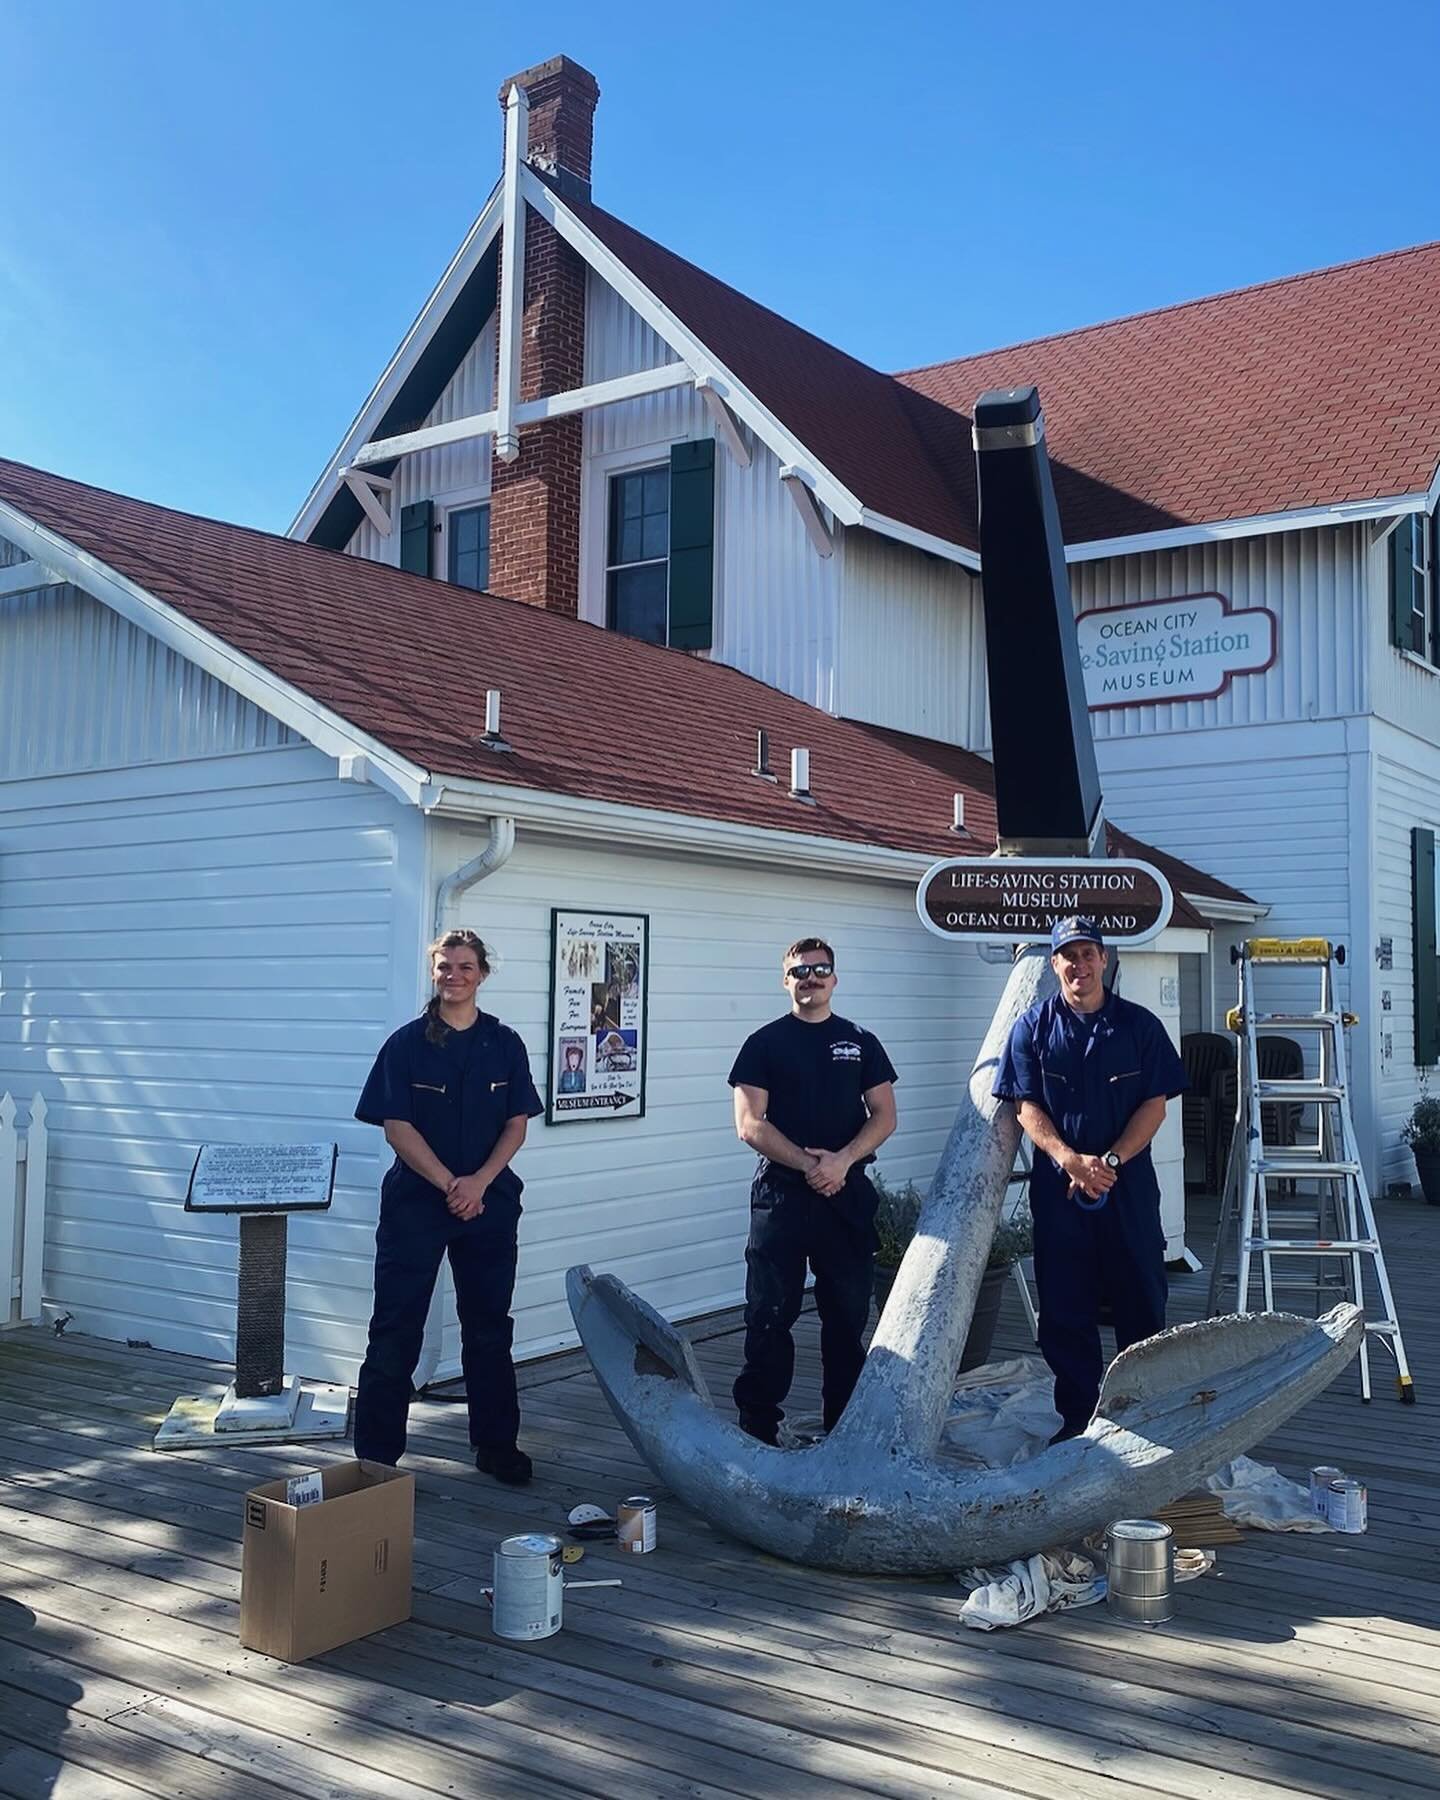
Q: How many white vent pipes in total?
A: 3